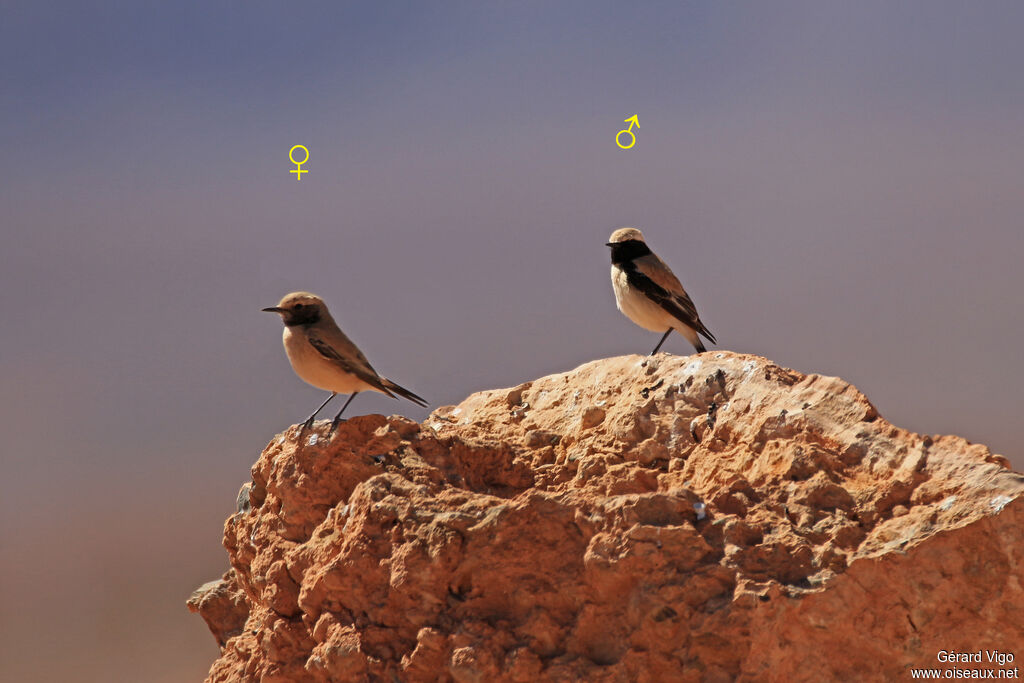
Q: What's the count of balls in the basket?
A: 0